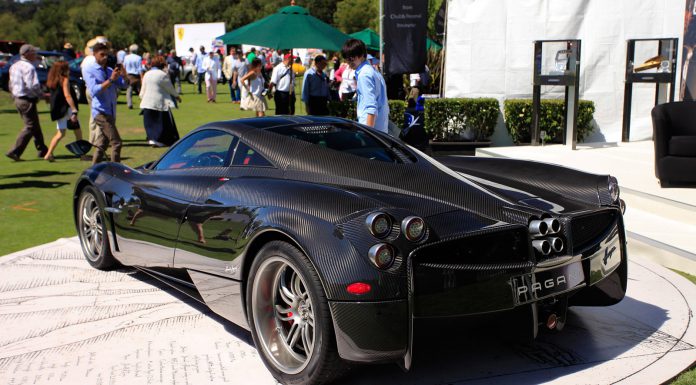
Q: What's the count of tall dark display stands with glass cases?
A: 2